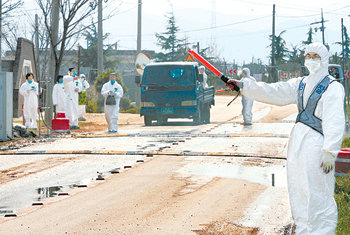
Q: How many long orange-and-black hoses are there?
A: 2